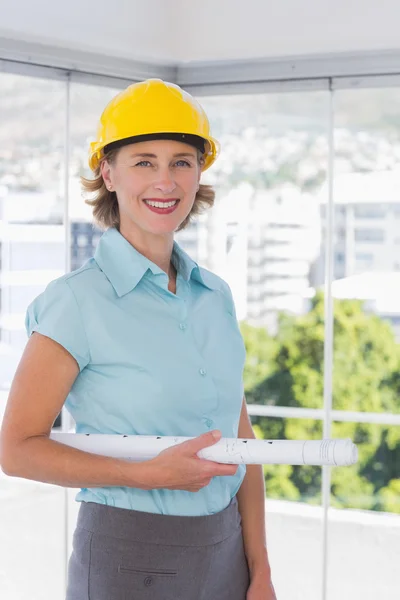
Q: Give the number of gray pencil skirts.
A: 1